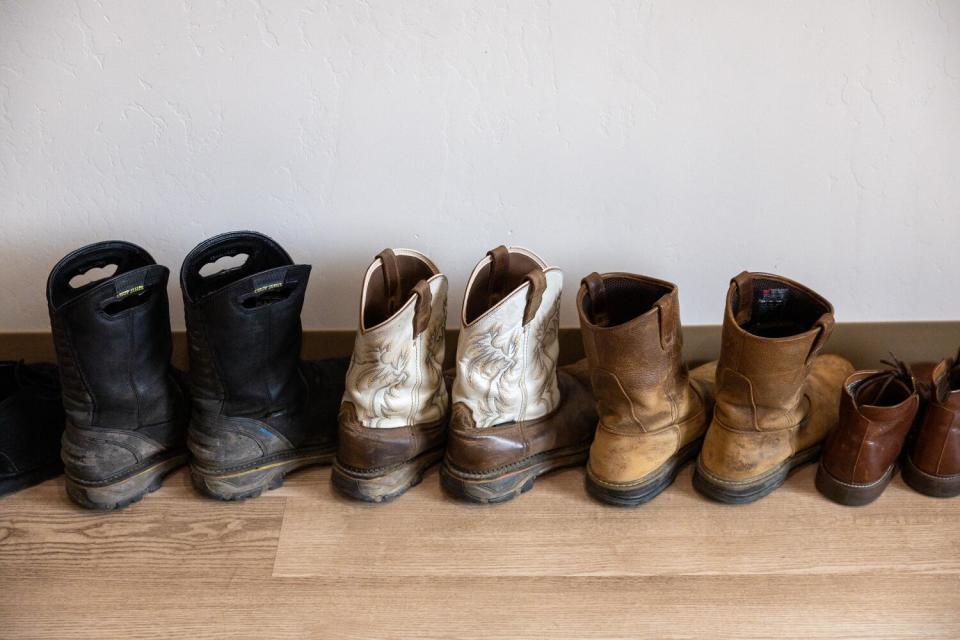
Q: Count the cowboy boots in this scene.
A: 2